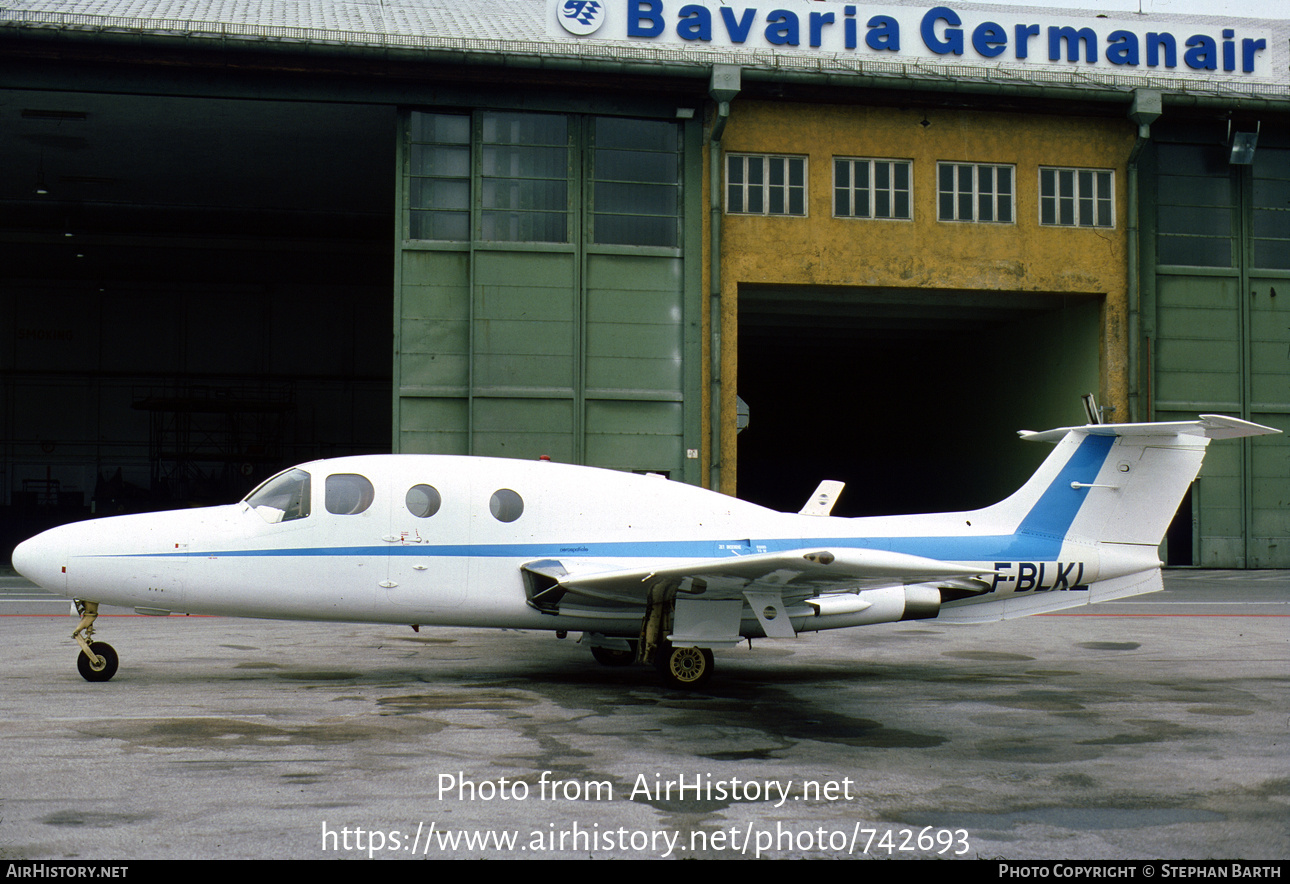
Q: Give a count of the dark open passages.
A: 2